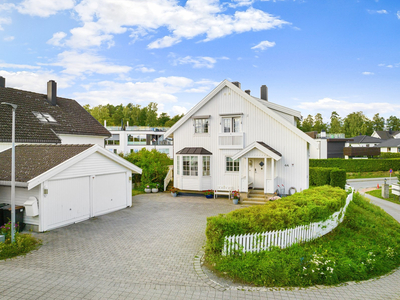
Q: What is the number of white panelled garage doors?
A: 2